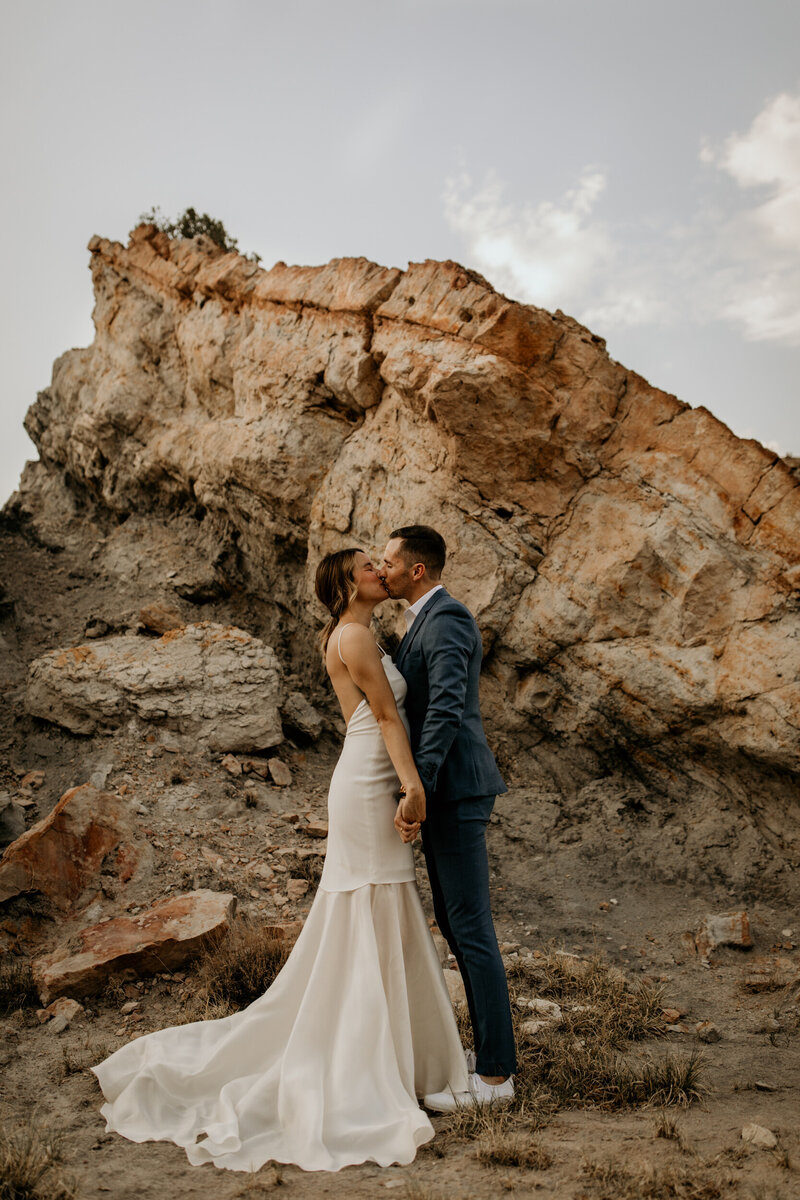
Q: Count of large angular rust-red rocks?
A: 2